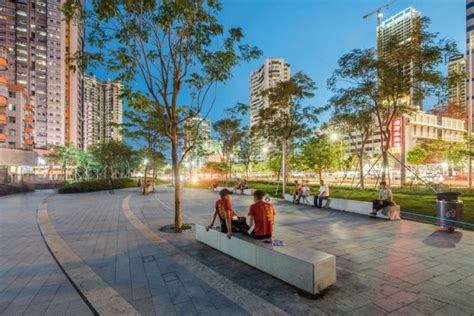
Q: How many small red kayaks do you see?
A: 0